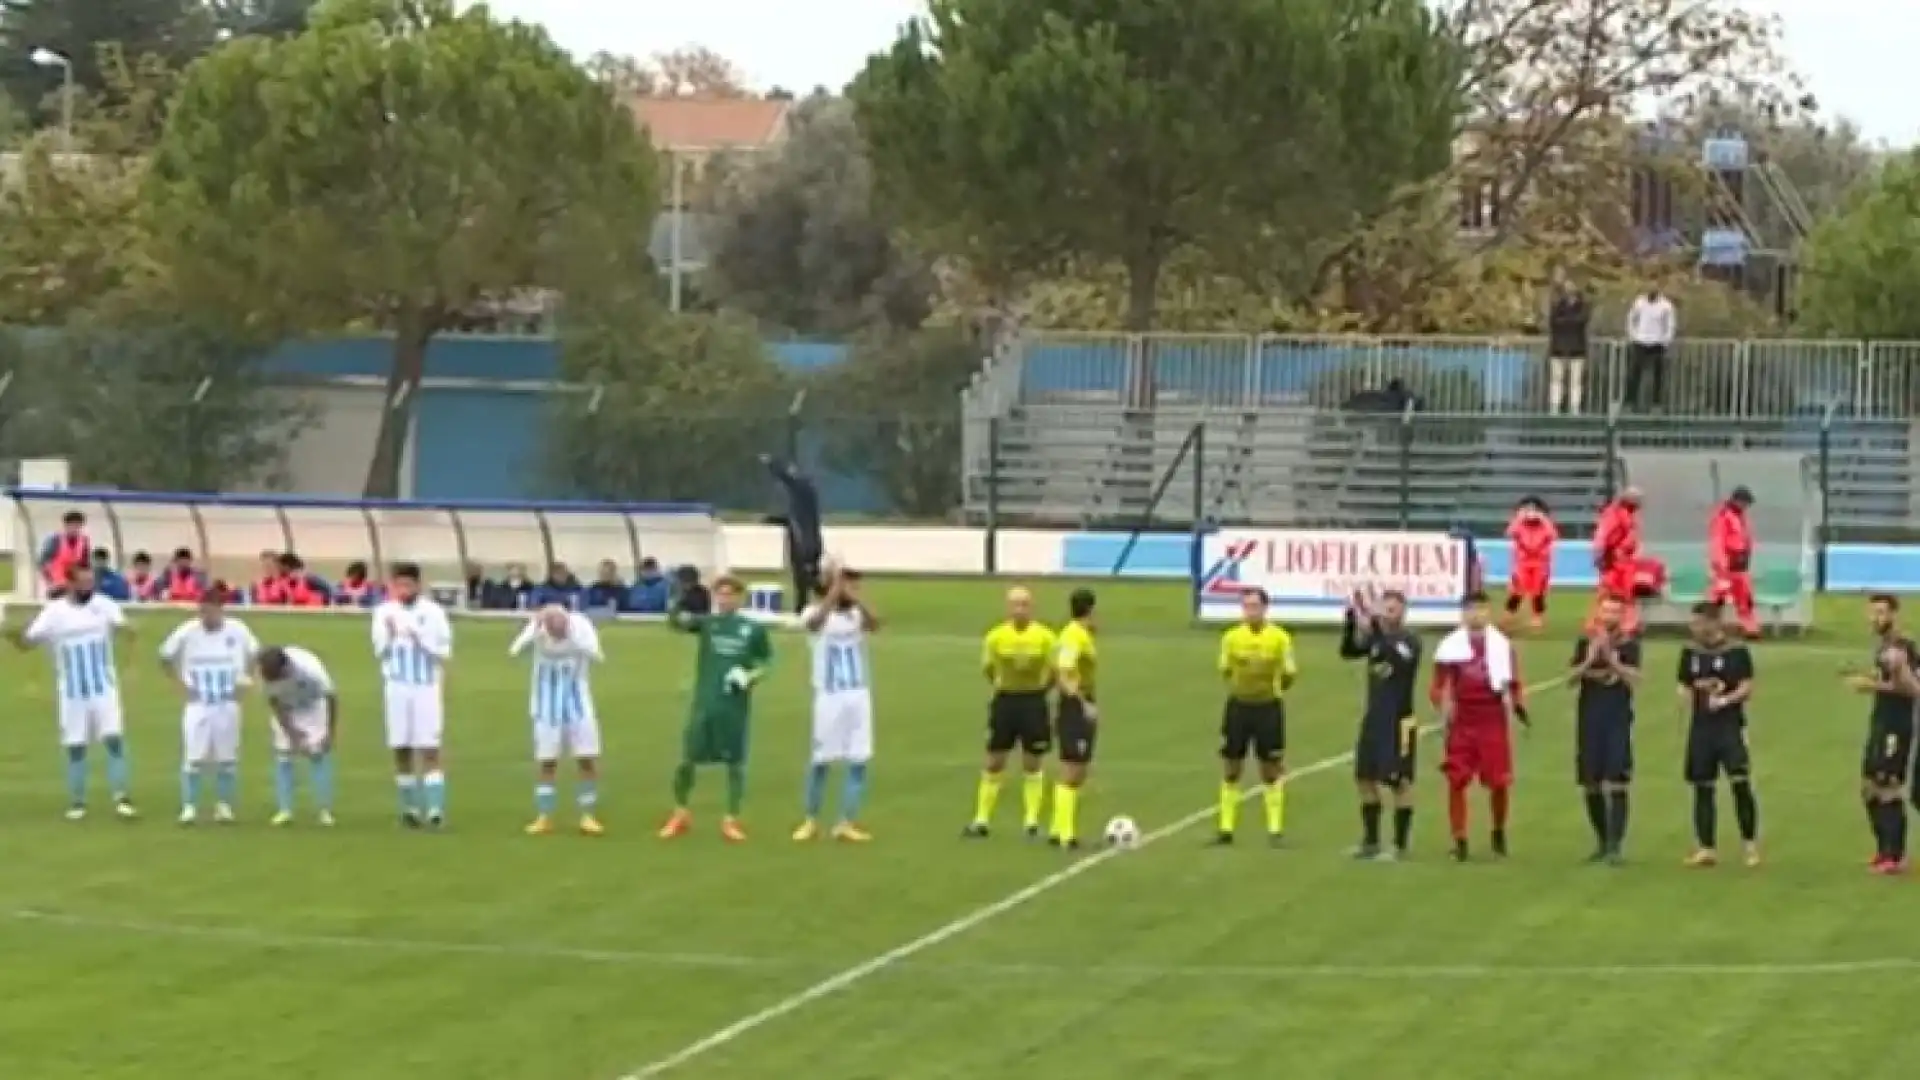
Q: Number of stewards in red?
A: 3